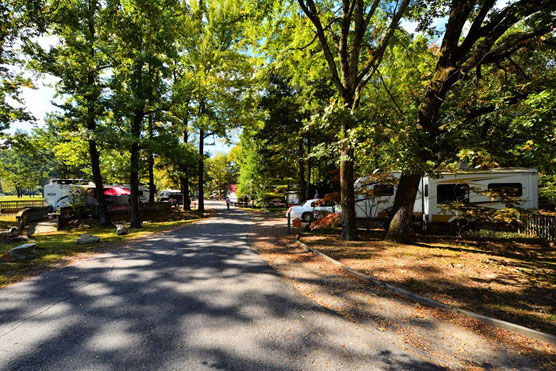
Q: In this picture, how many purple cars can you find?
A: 0